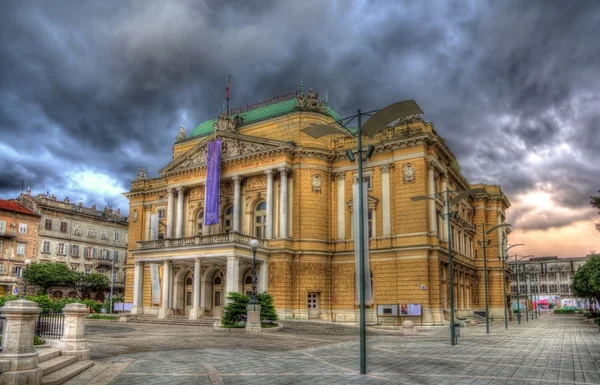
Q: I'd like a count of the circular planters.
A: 1